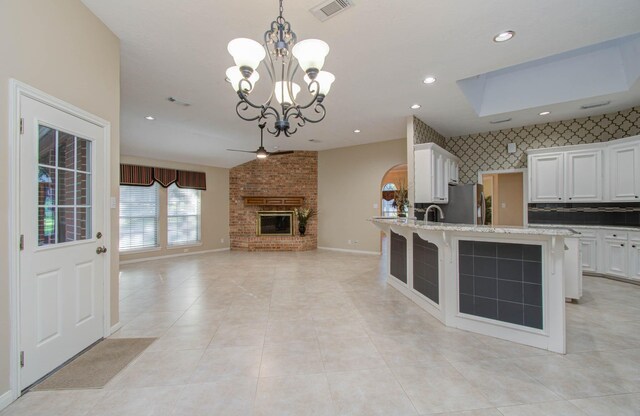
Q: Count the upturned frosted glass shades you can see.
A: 5